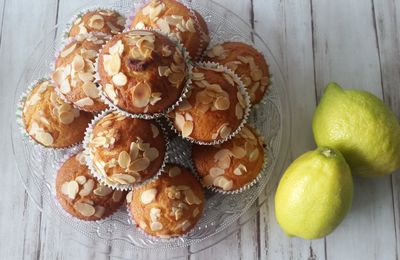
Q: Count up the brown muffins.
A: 11